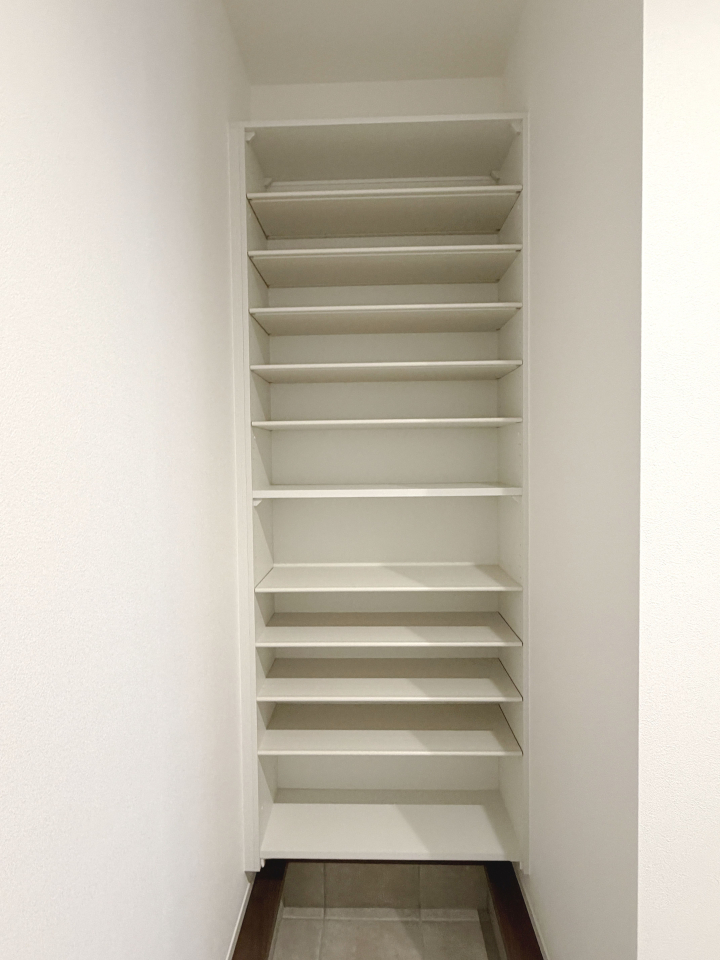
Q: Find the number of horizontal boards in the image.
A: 12